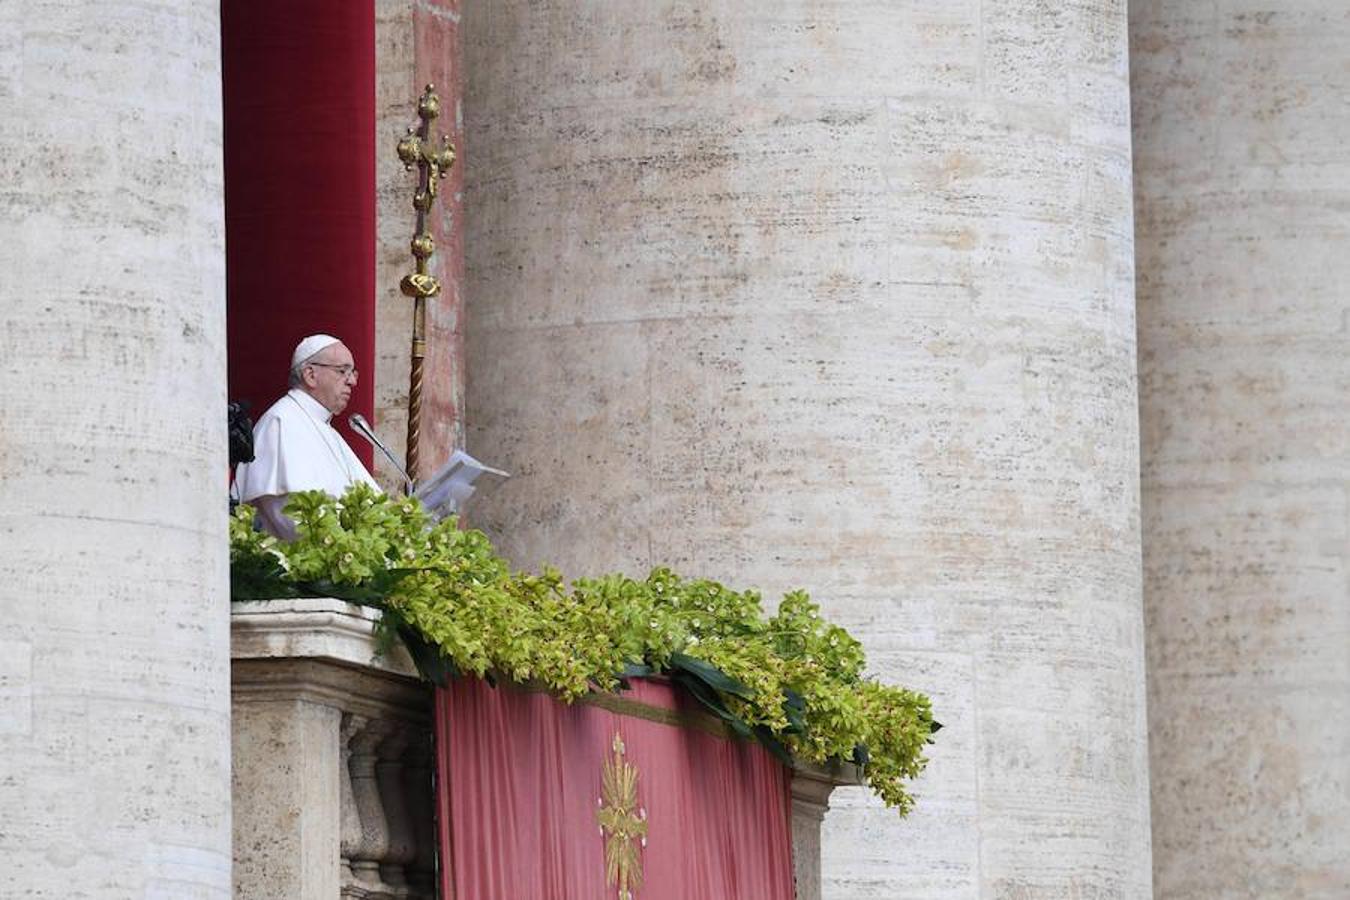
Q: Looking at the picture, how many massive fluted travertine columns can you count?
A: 3